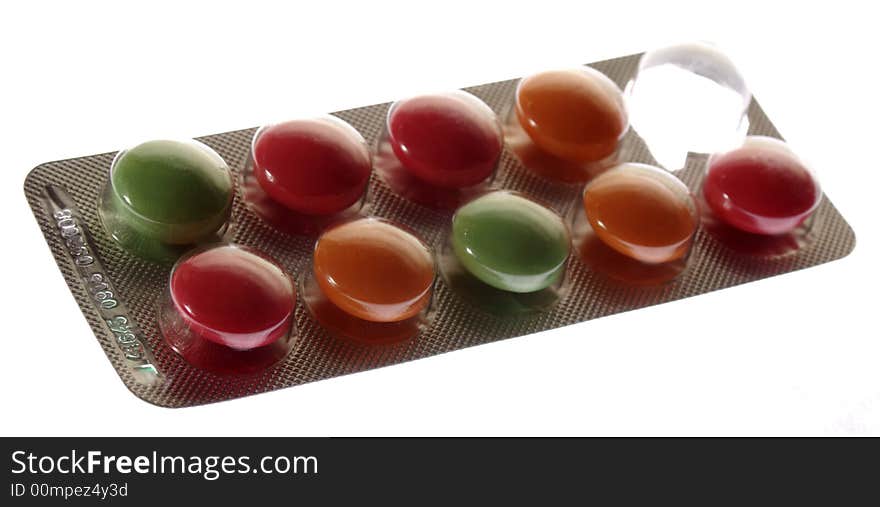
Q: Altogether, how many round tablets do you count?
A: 9